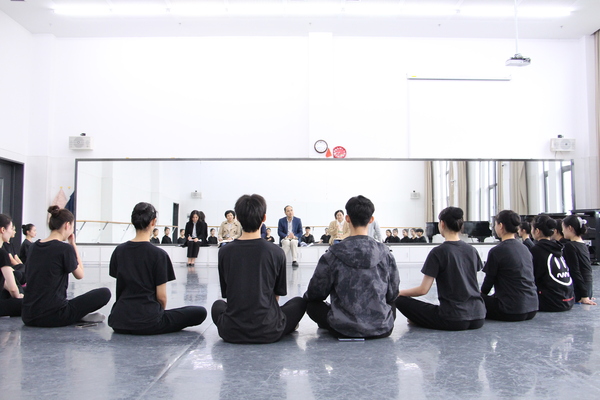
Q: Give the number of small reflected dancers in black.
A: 12